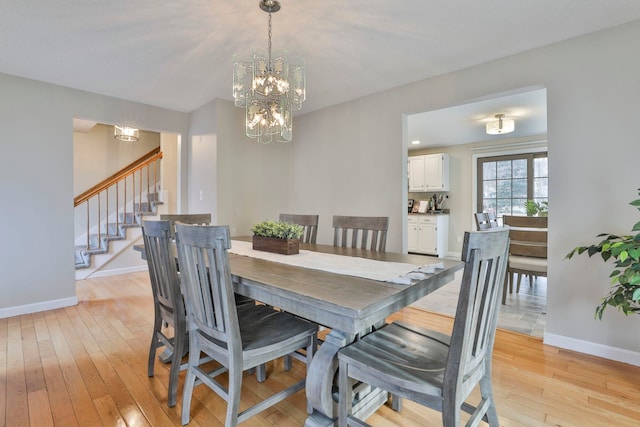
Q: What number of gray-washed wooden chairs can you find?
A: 6